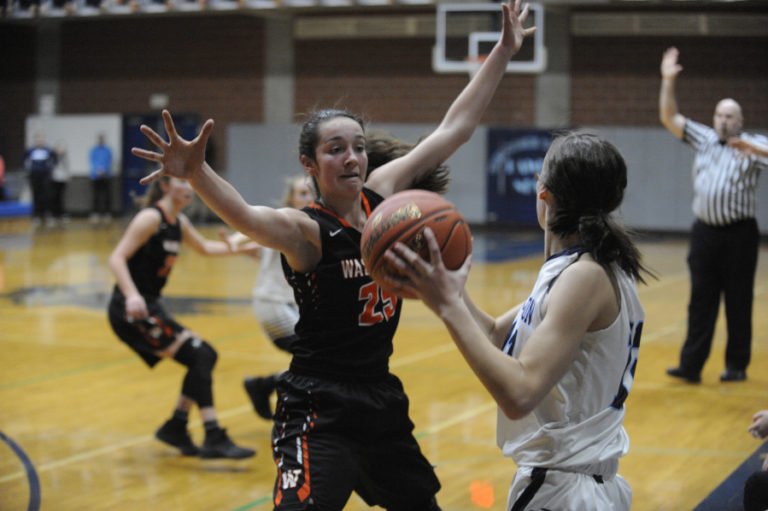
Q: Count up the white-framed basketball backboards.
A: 1